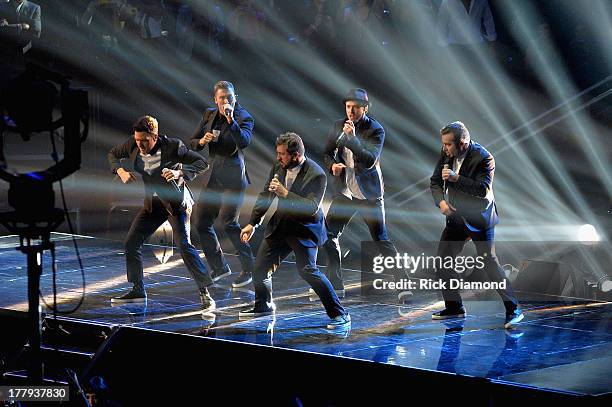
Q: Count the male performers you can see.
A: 5